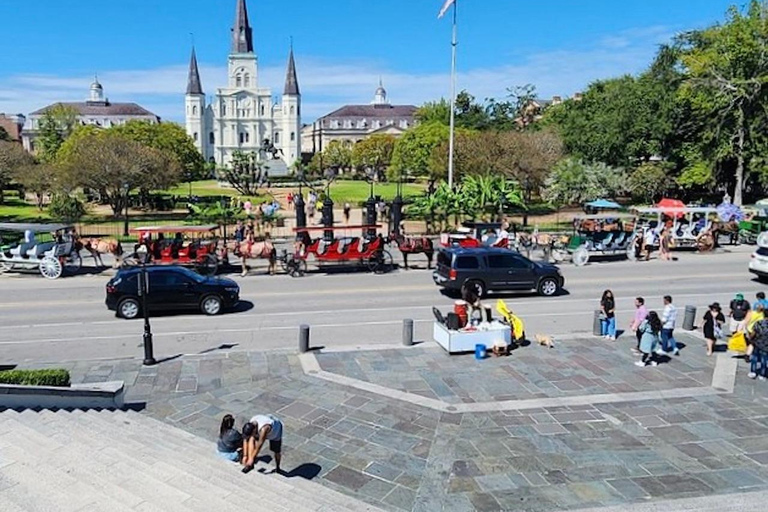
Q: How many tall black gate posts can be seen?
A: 4